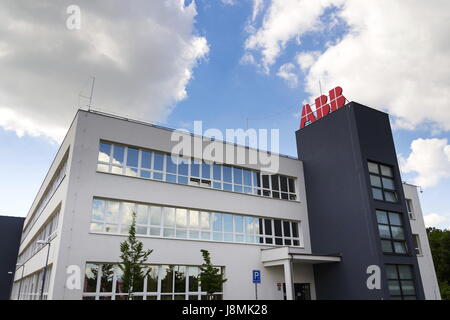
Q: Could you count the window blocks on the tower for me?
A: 3